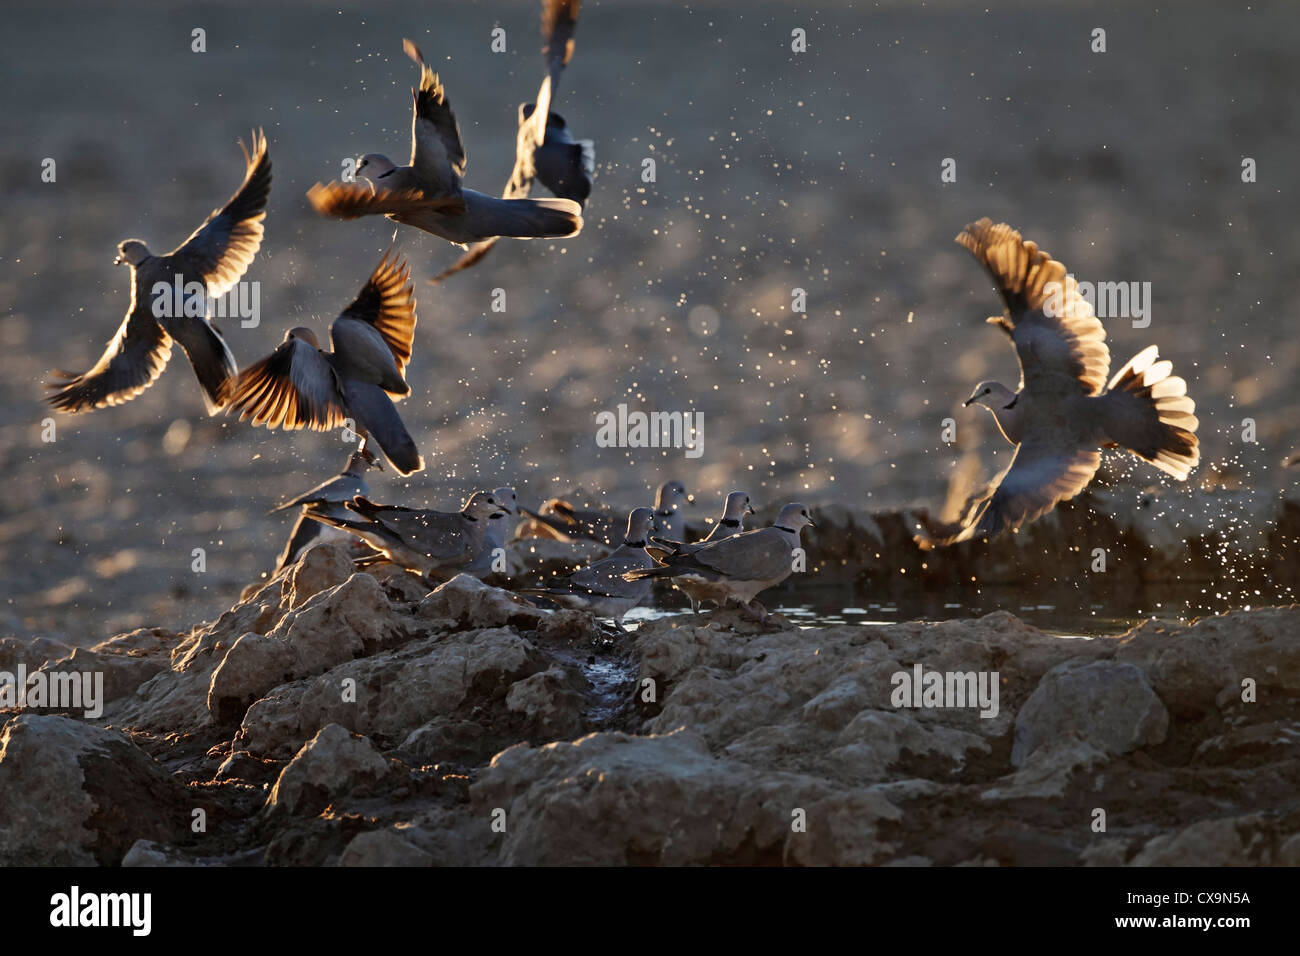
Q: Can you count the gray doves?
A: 12